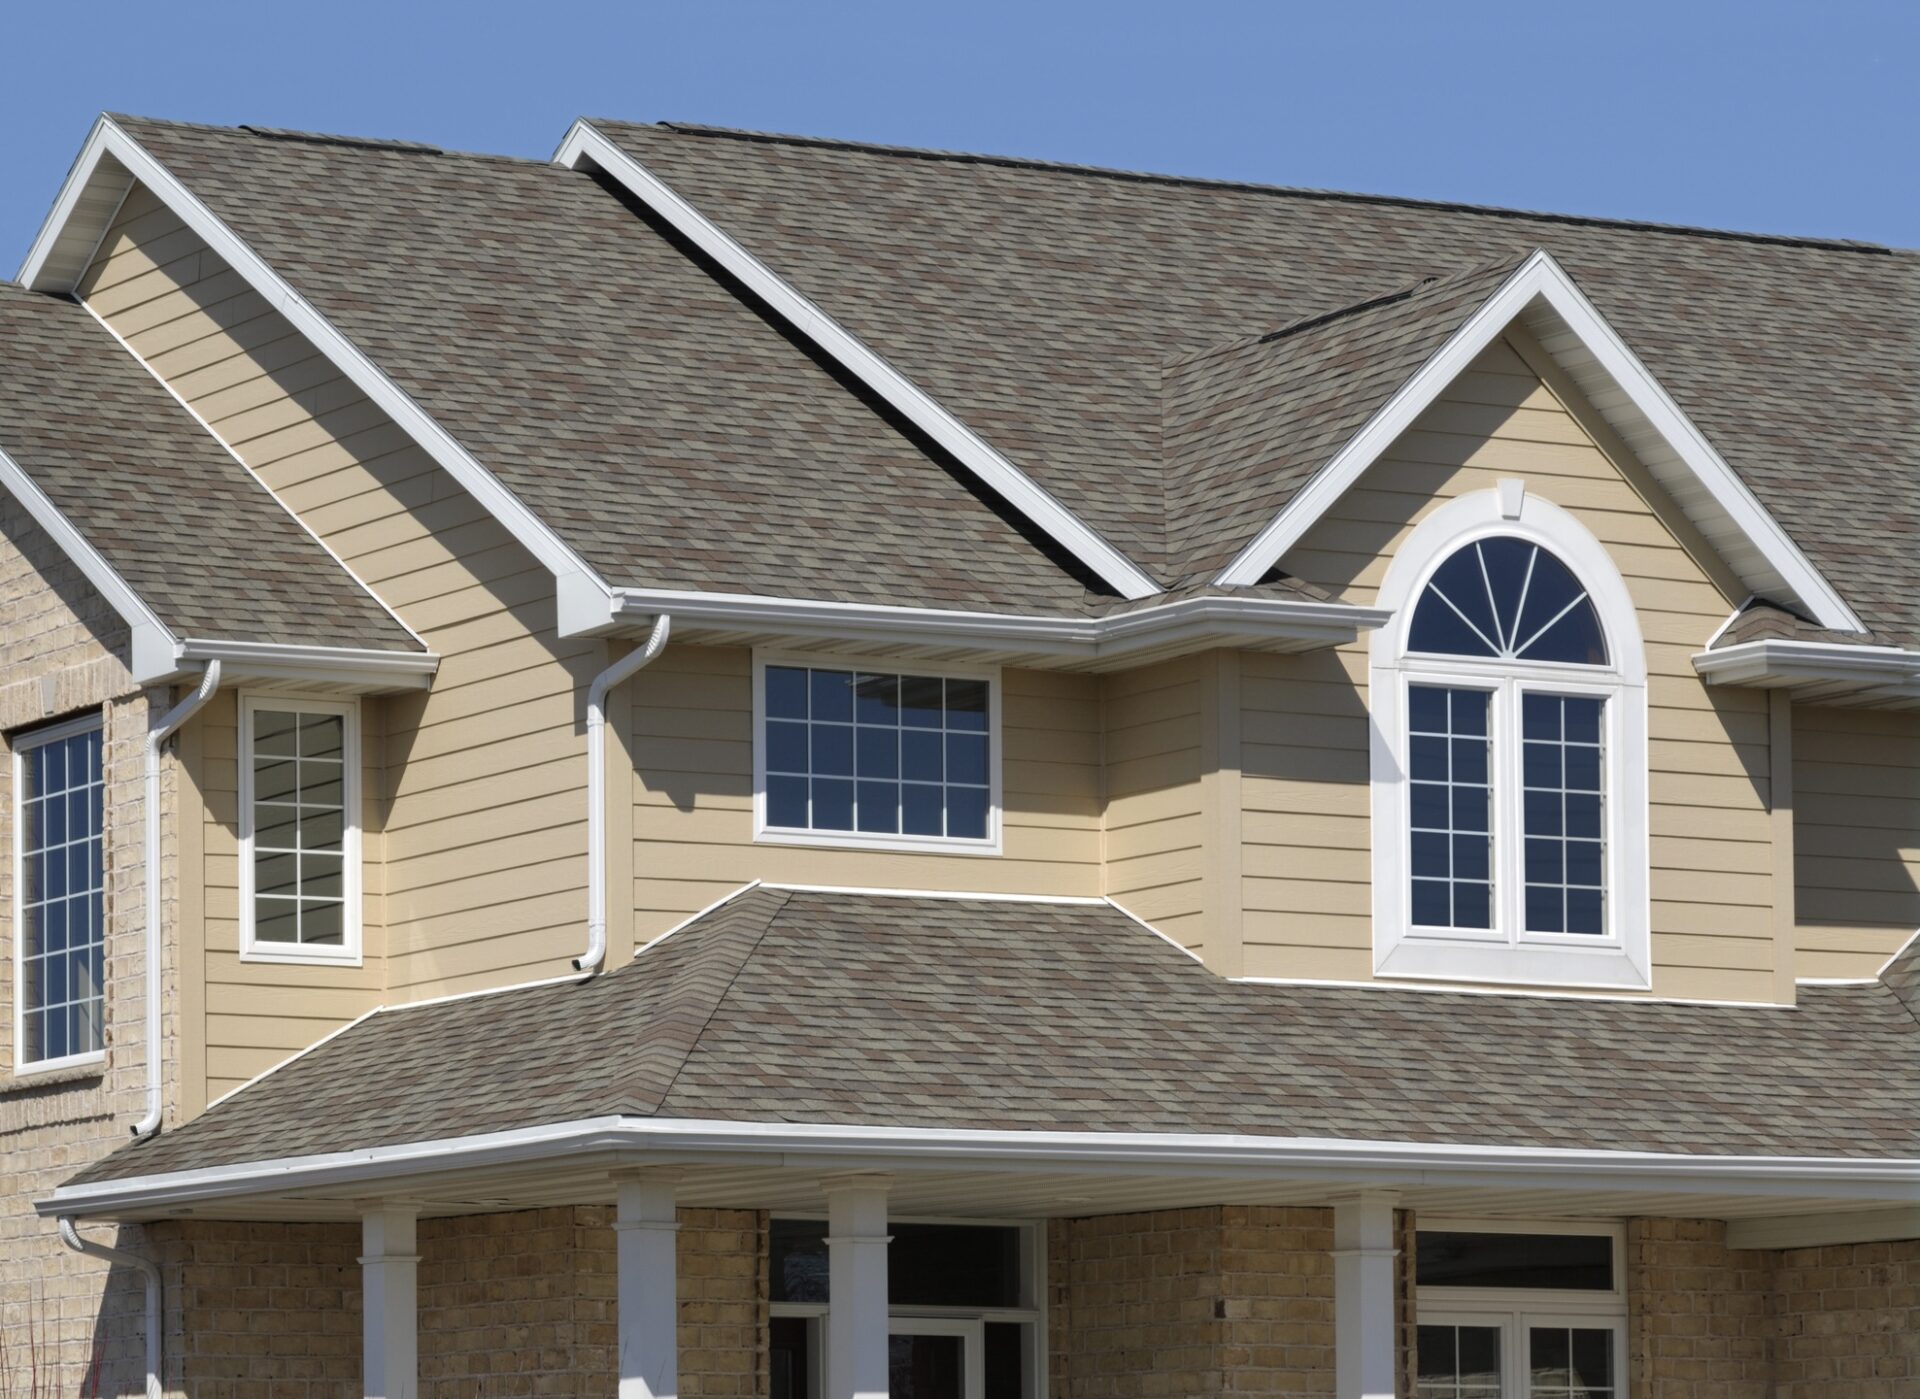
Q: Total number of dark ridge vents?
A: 3